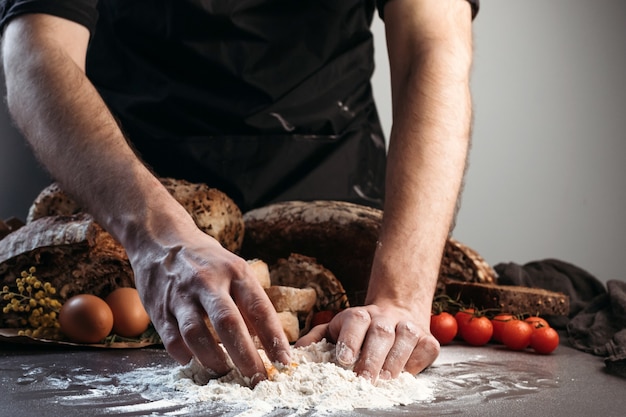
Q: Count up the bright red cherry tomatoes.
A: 7